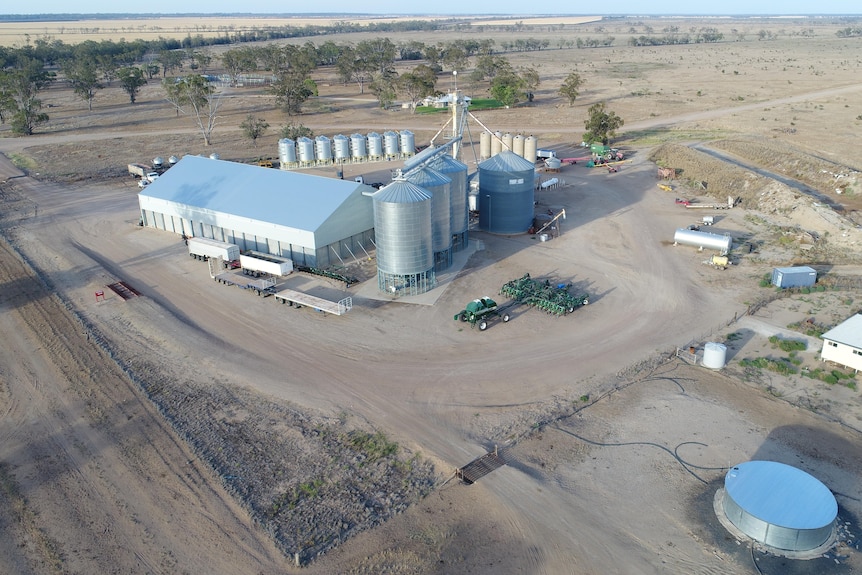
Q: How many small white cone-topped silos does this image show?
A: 8